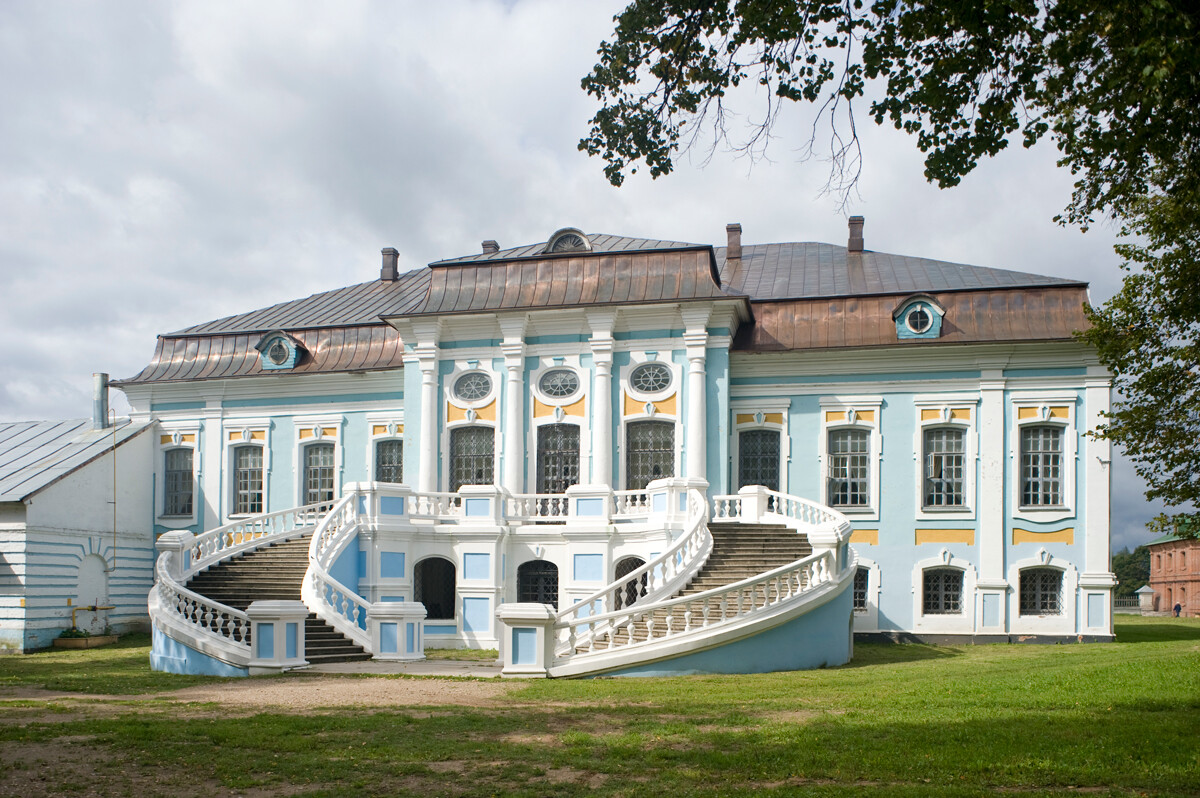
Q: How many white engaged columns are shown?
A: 4